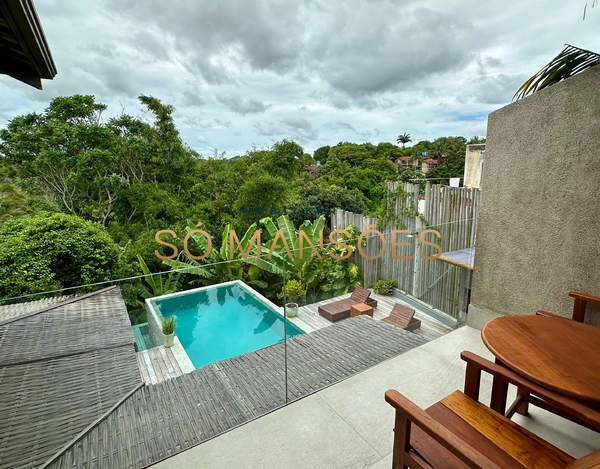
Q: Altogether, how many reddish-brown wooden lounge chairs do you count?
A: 2